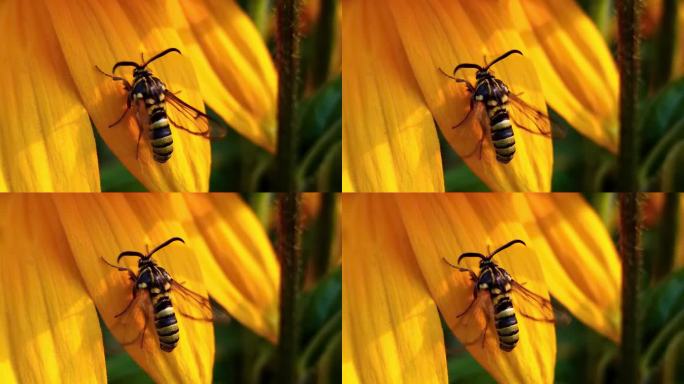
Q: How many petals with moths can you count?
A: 4